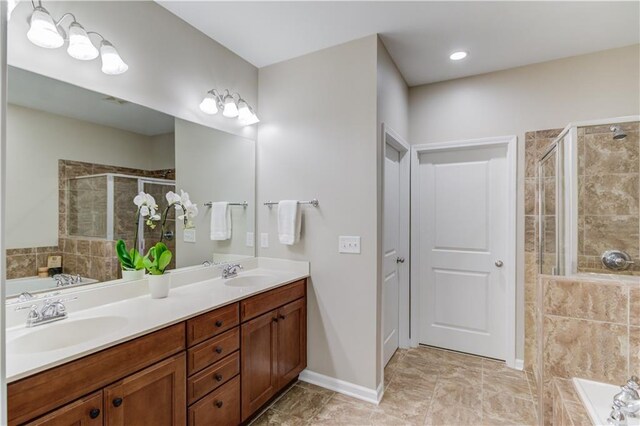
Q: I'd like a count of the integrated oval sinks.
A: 2